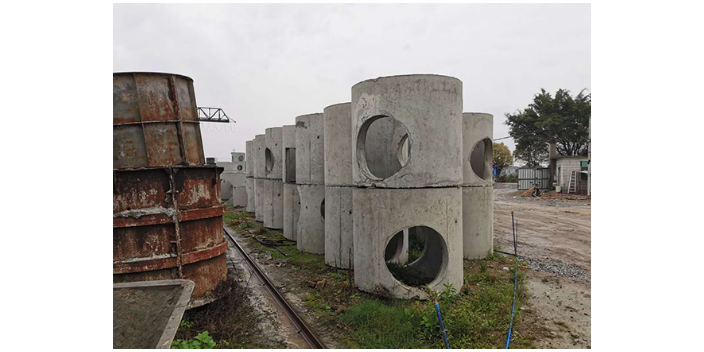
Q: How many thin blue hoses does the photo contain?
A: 2